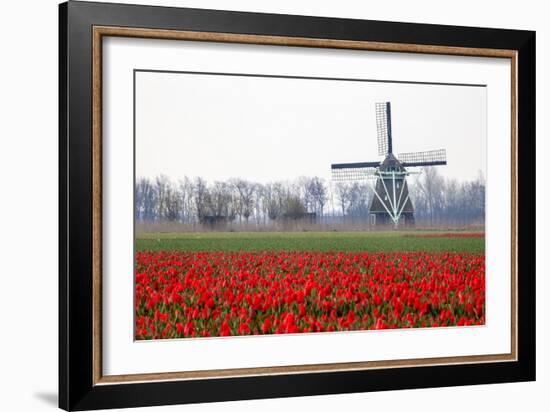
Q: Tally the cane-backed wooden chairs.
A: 0